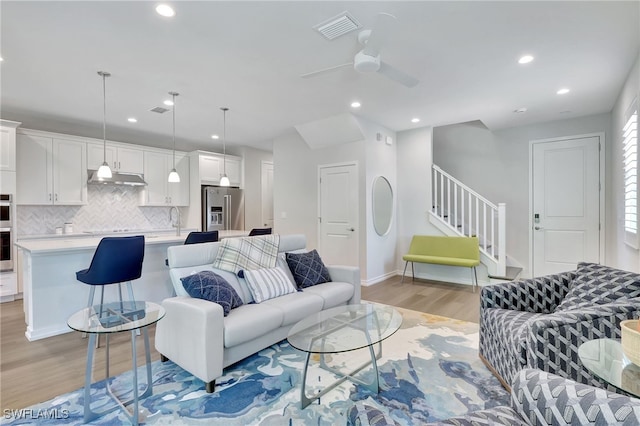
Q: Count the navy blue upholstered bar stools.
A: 3